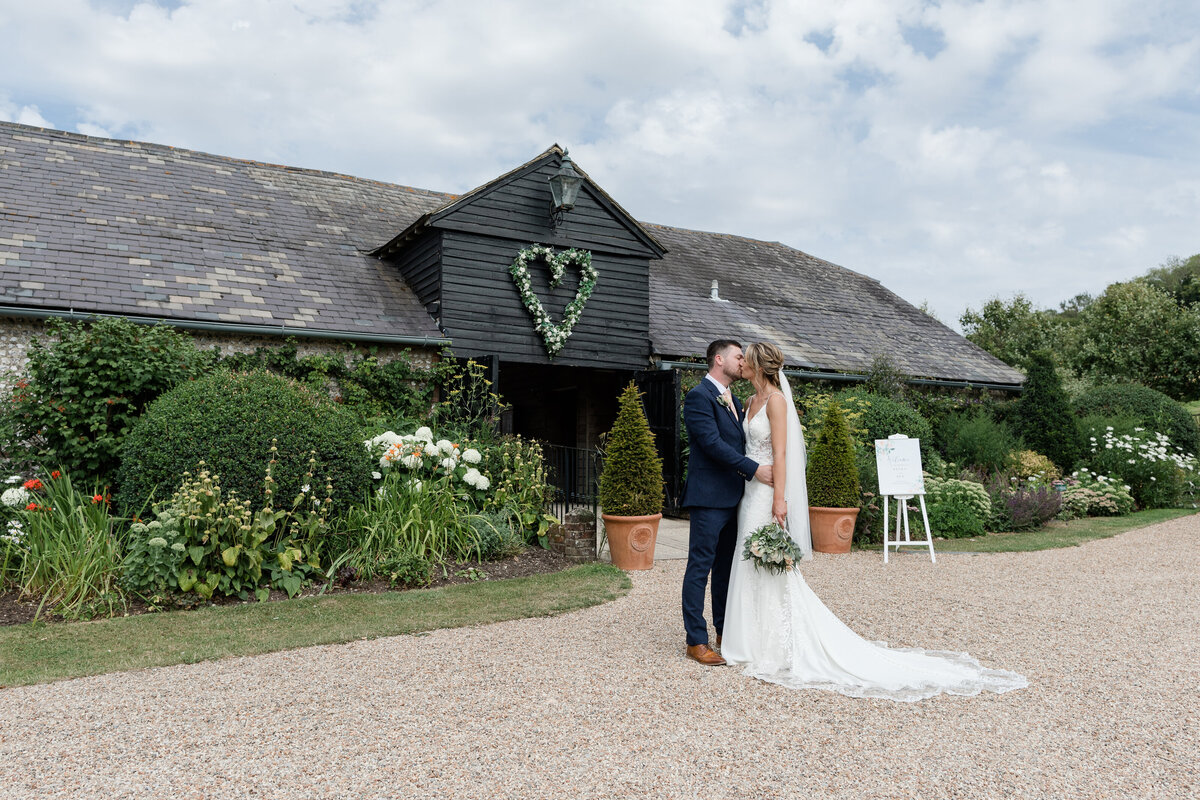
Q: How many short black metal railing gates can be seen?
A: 1